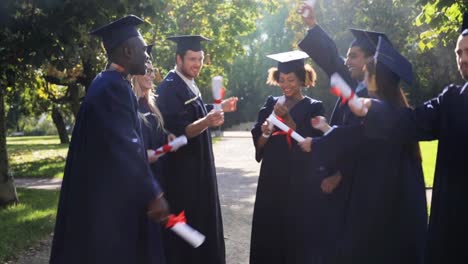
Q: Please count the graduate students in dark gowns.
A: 7